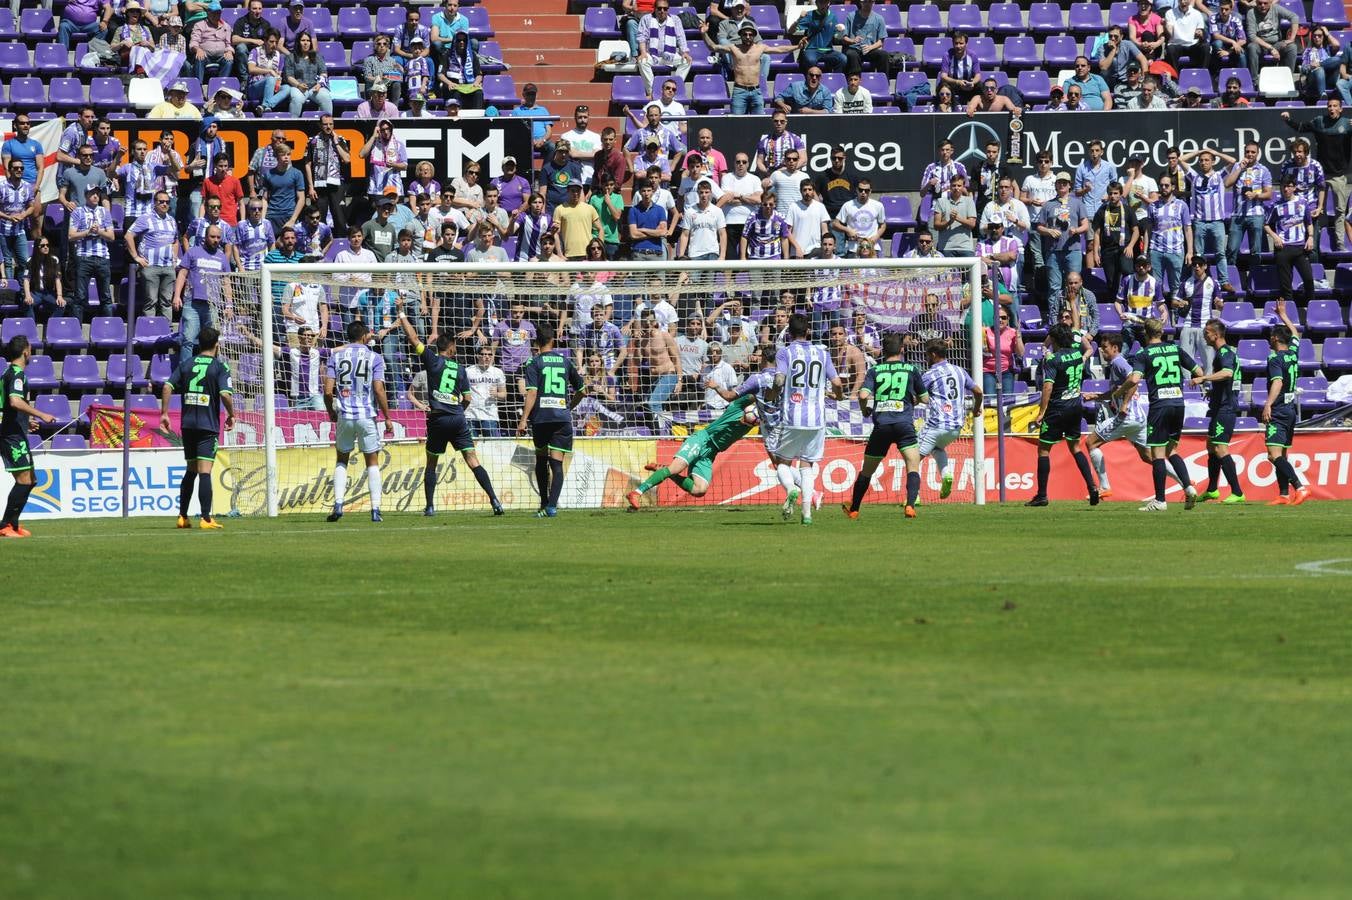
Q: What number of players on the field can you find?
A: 15